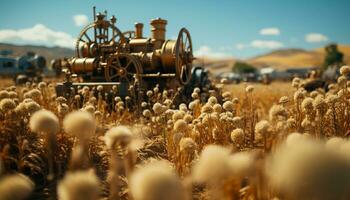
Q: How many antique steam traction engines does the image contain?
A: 1